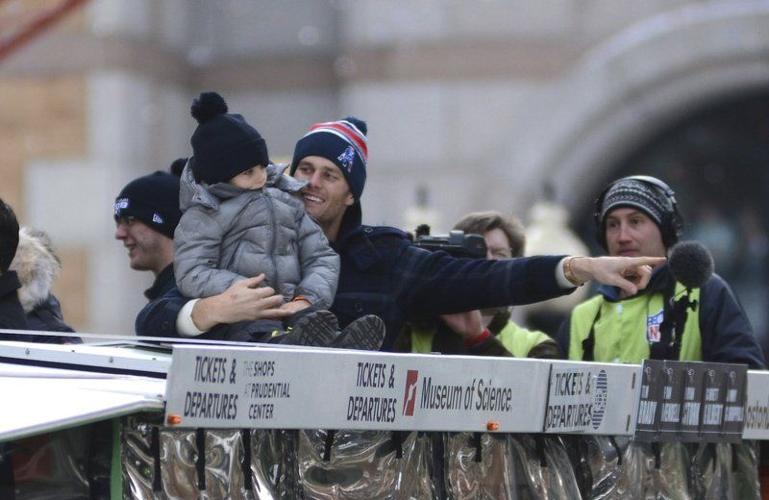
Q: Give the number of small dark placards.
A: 5